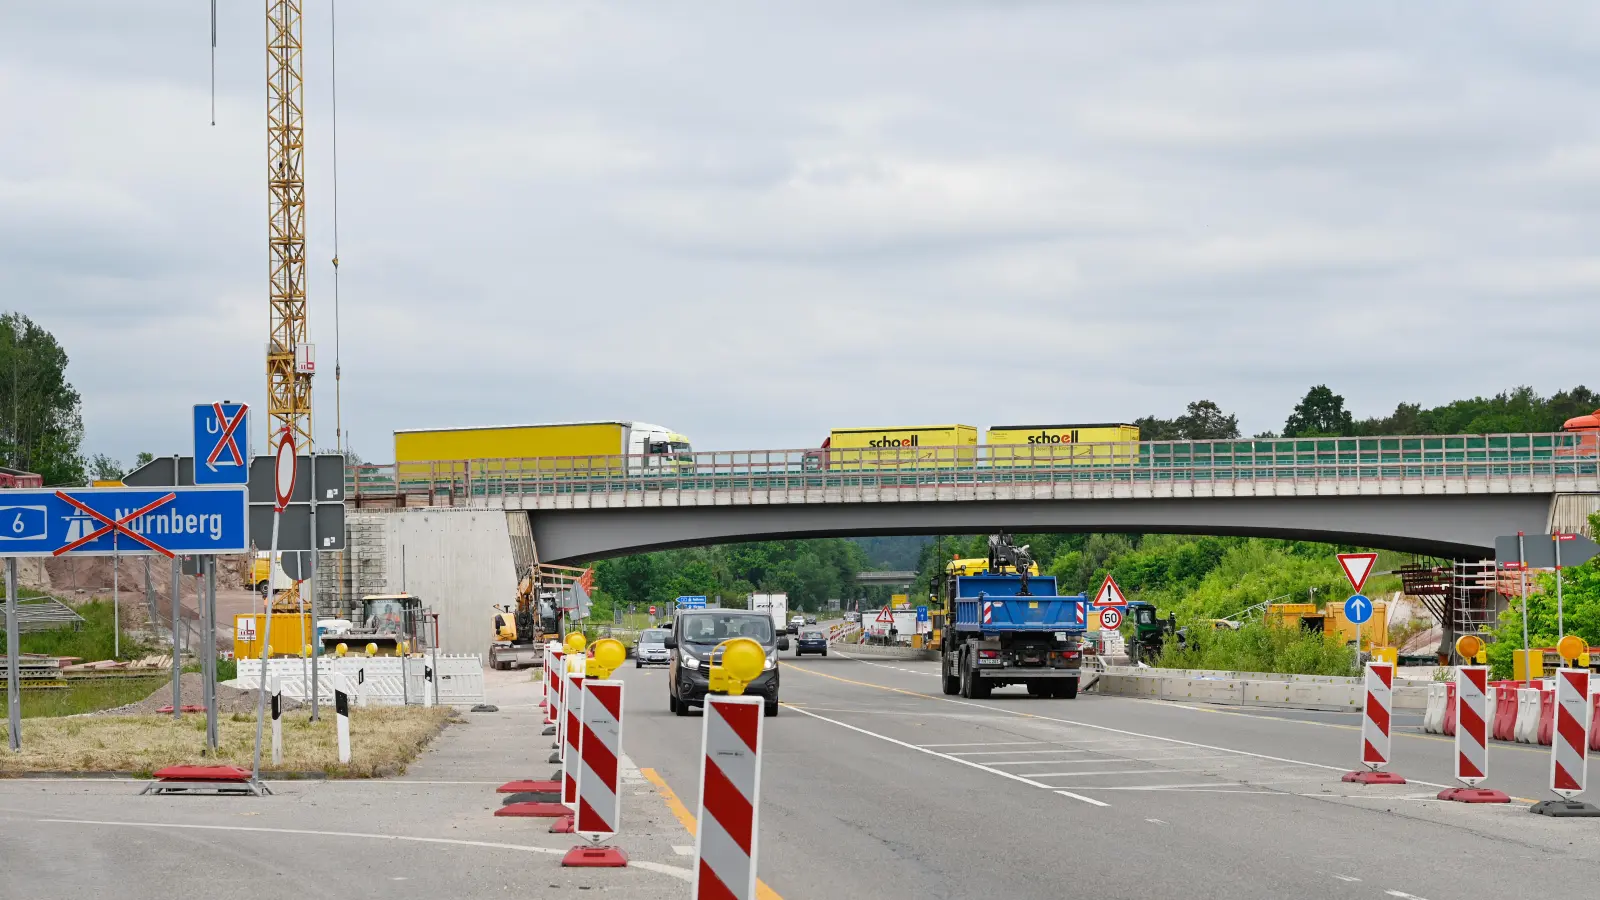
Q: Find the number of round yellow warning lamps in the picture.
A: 10